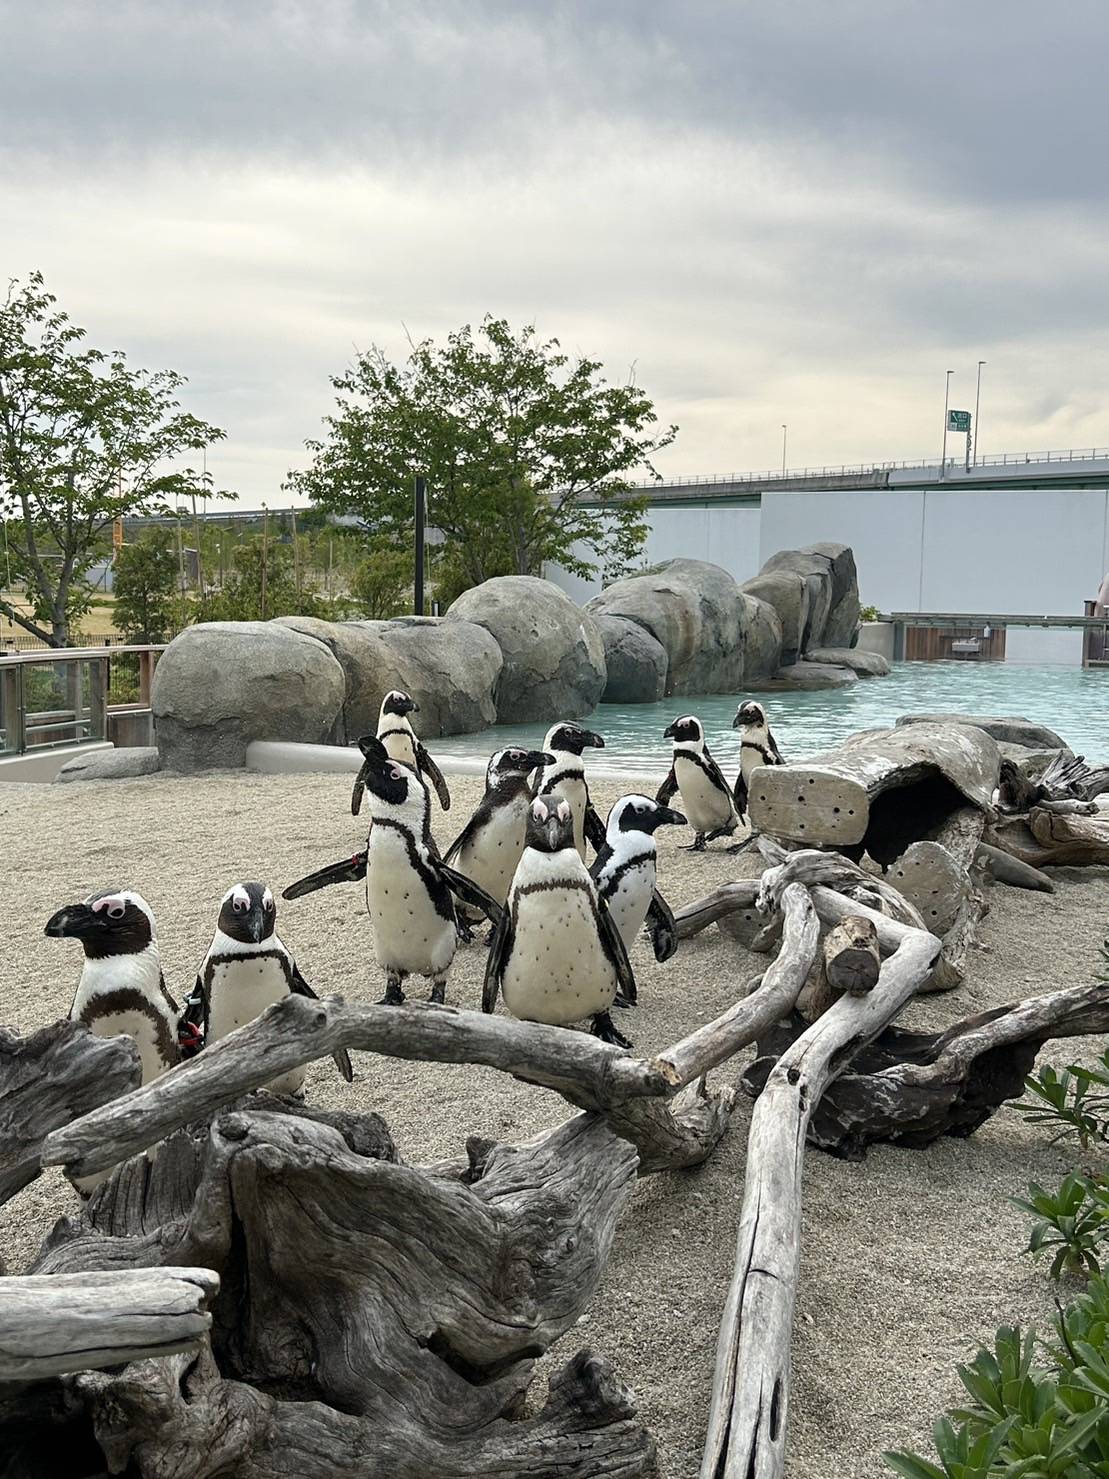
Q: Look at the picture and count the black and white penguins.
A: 10